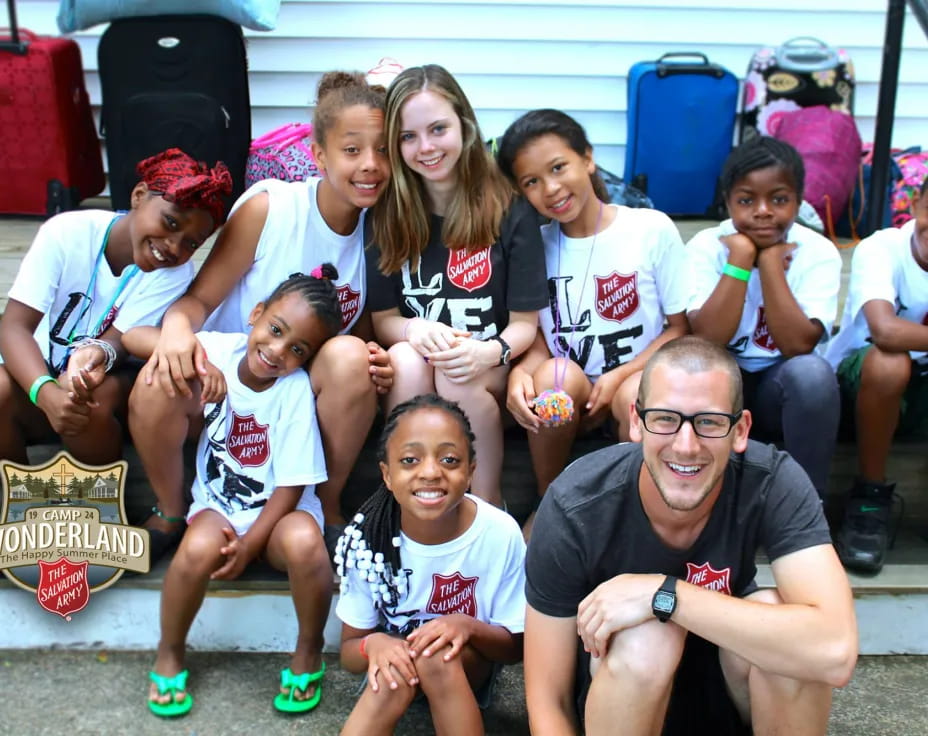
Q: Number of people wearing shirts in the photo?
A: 9